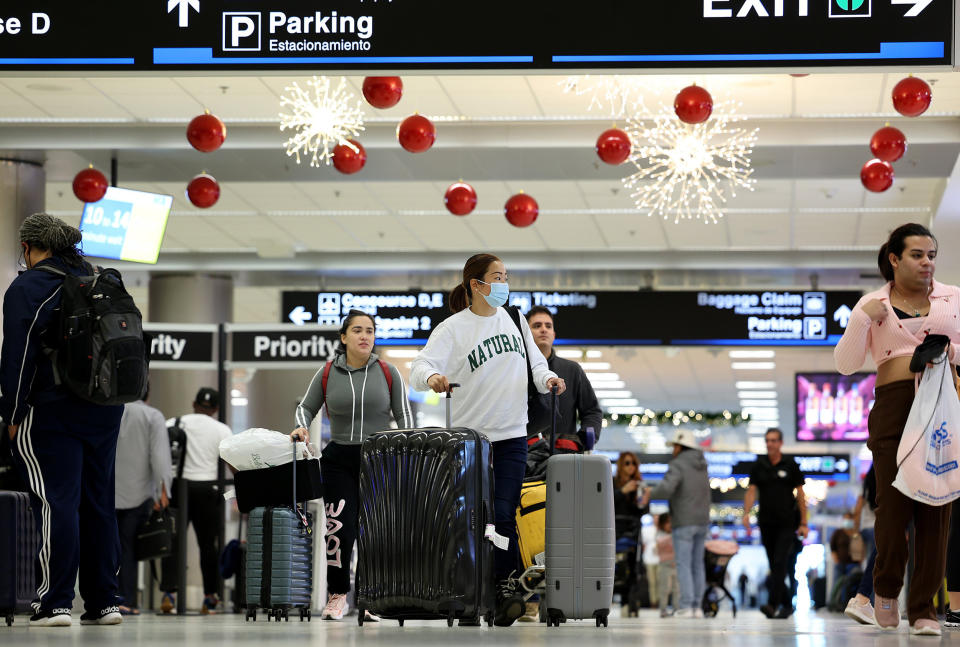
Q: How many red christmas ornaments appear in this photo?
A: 13